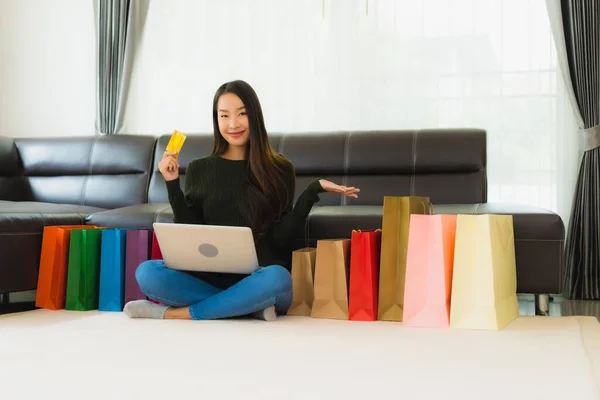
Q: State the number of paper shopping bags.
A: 11